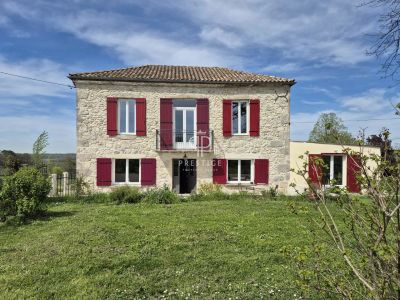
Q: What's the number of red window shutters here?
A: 12